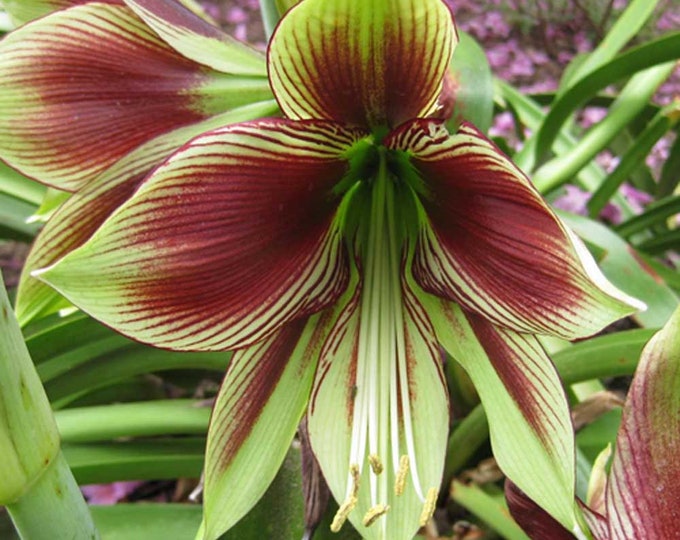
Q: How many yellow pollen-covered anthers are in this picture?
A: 6